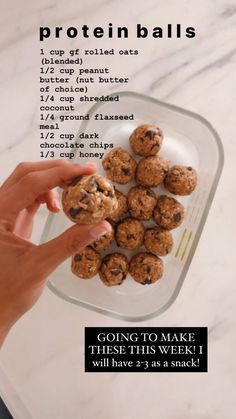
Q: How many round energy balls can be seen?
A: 14